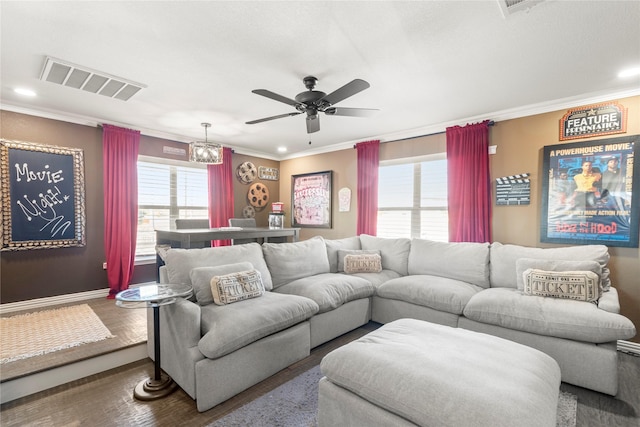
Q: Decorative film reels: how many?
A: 3